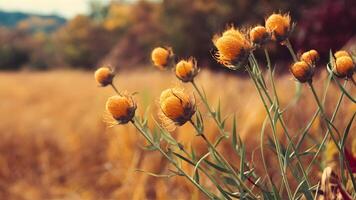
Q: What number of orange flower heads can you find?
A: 11